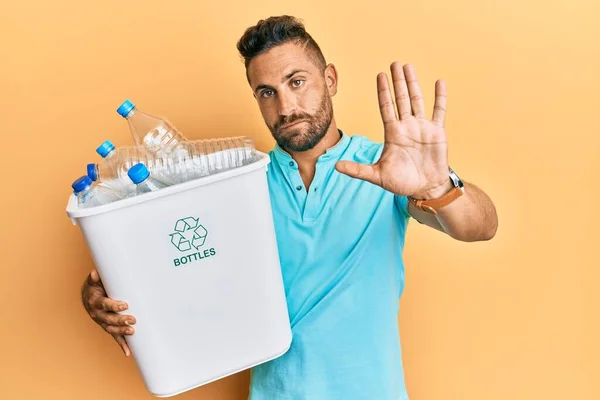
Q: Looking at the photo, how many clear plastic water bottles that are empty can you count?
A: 5